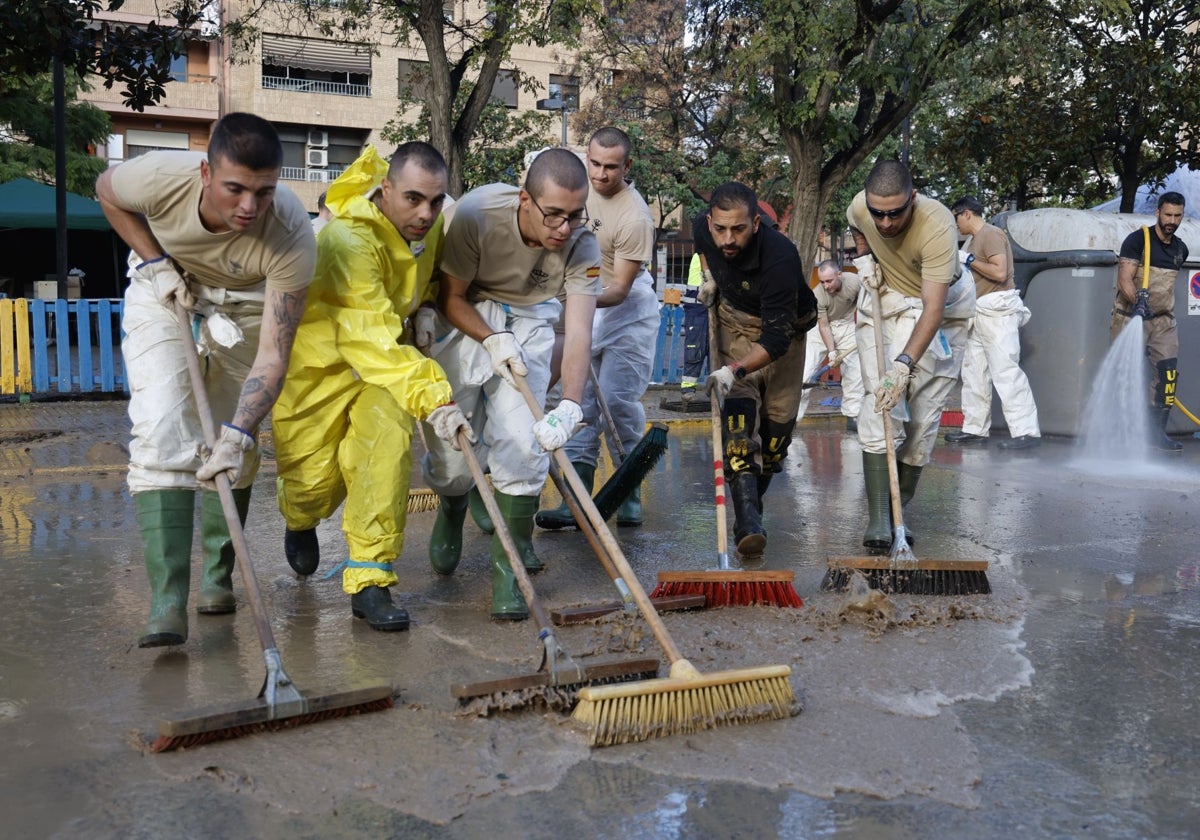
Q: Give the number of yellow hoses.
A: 1